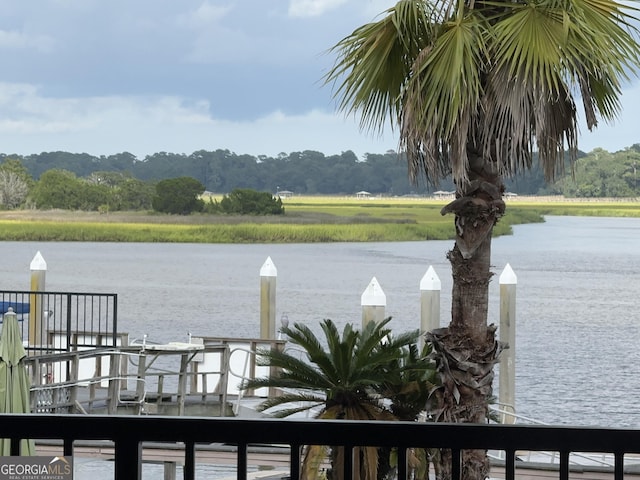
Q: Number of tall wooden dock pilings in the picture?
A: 5